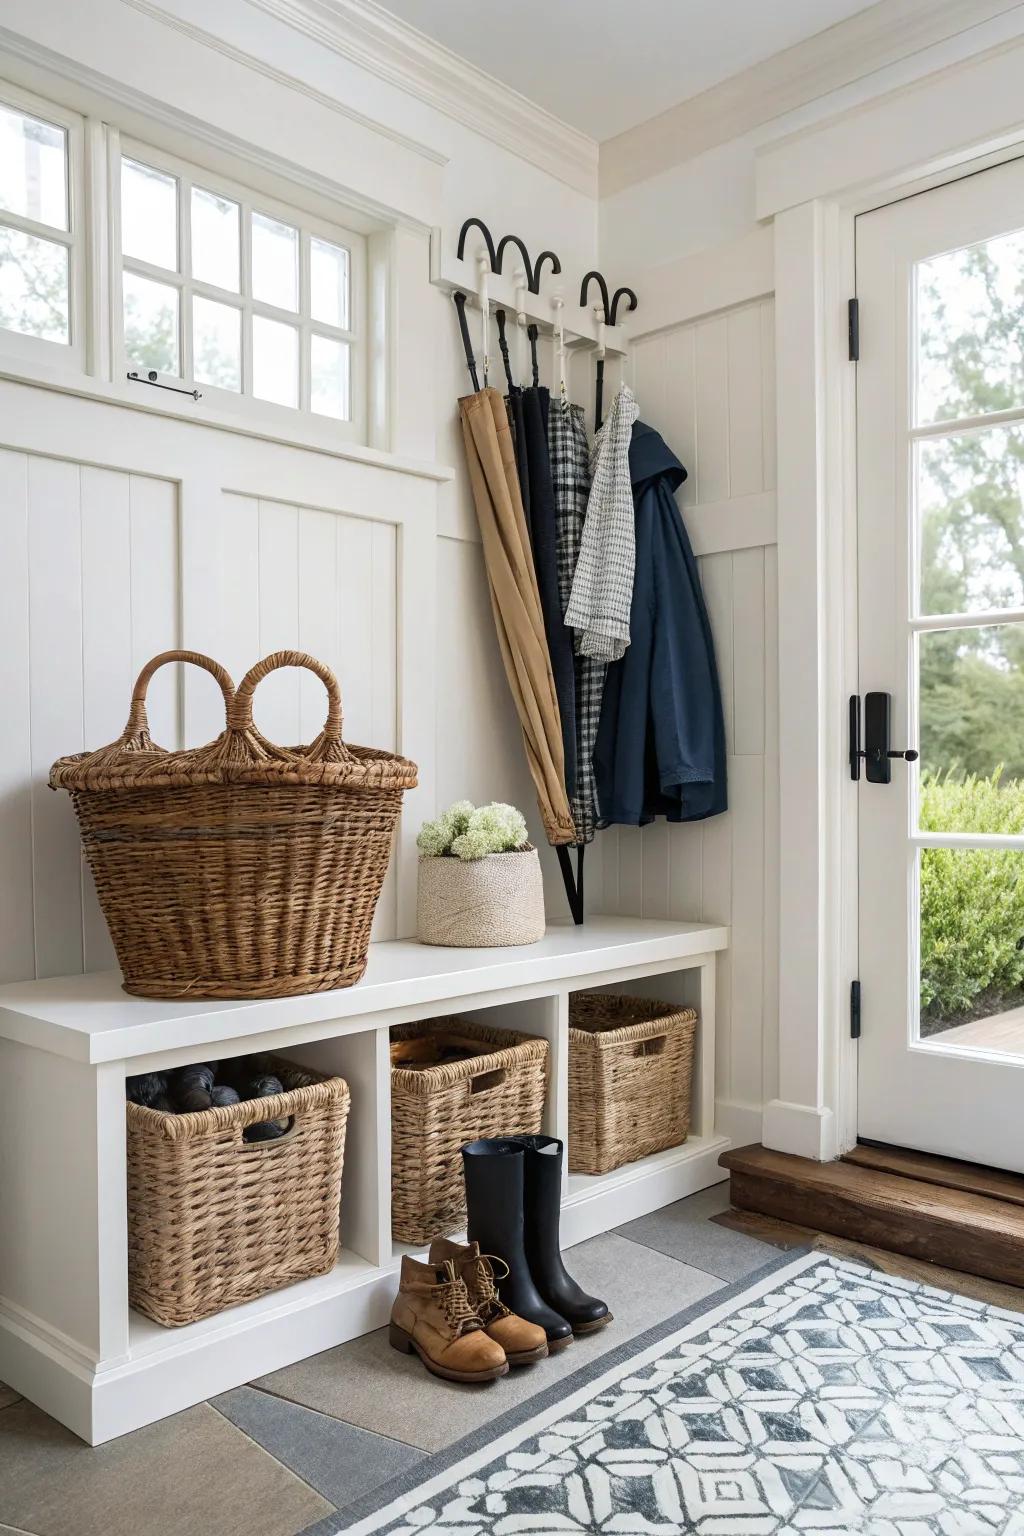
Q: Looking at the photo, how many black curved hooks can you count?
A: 5